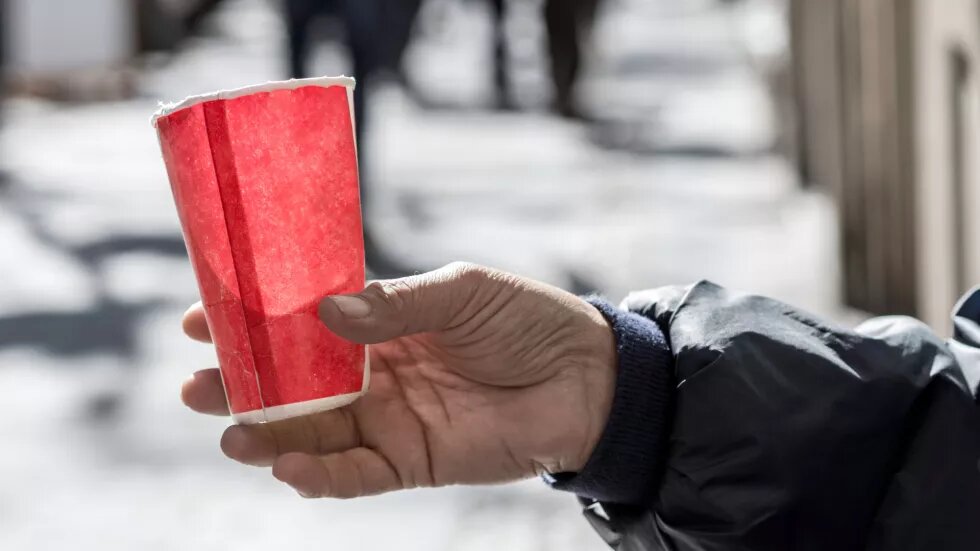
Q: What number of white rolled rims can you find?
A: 1